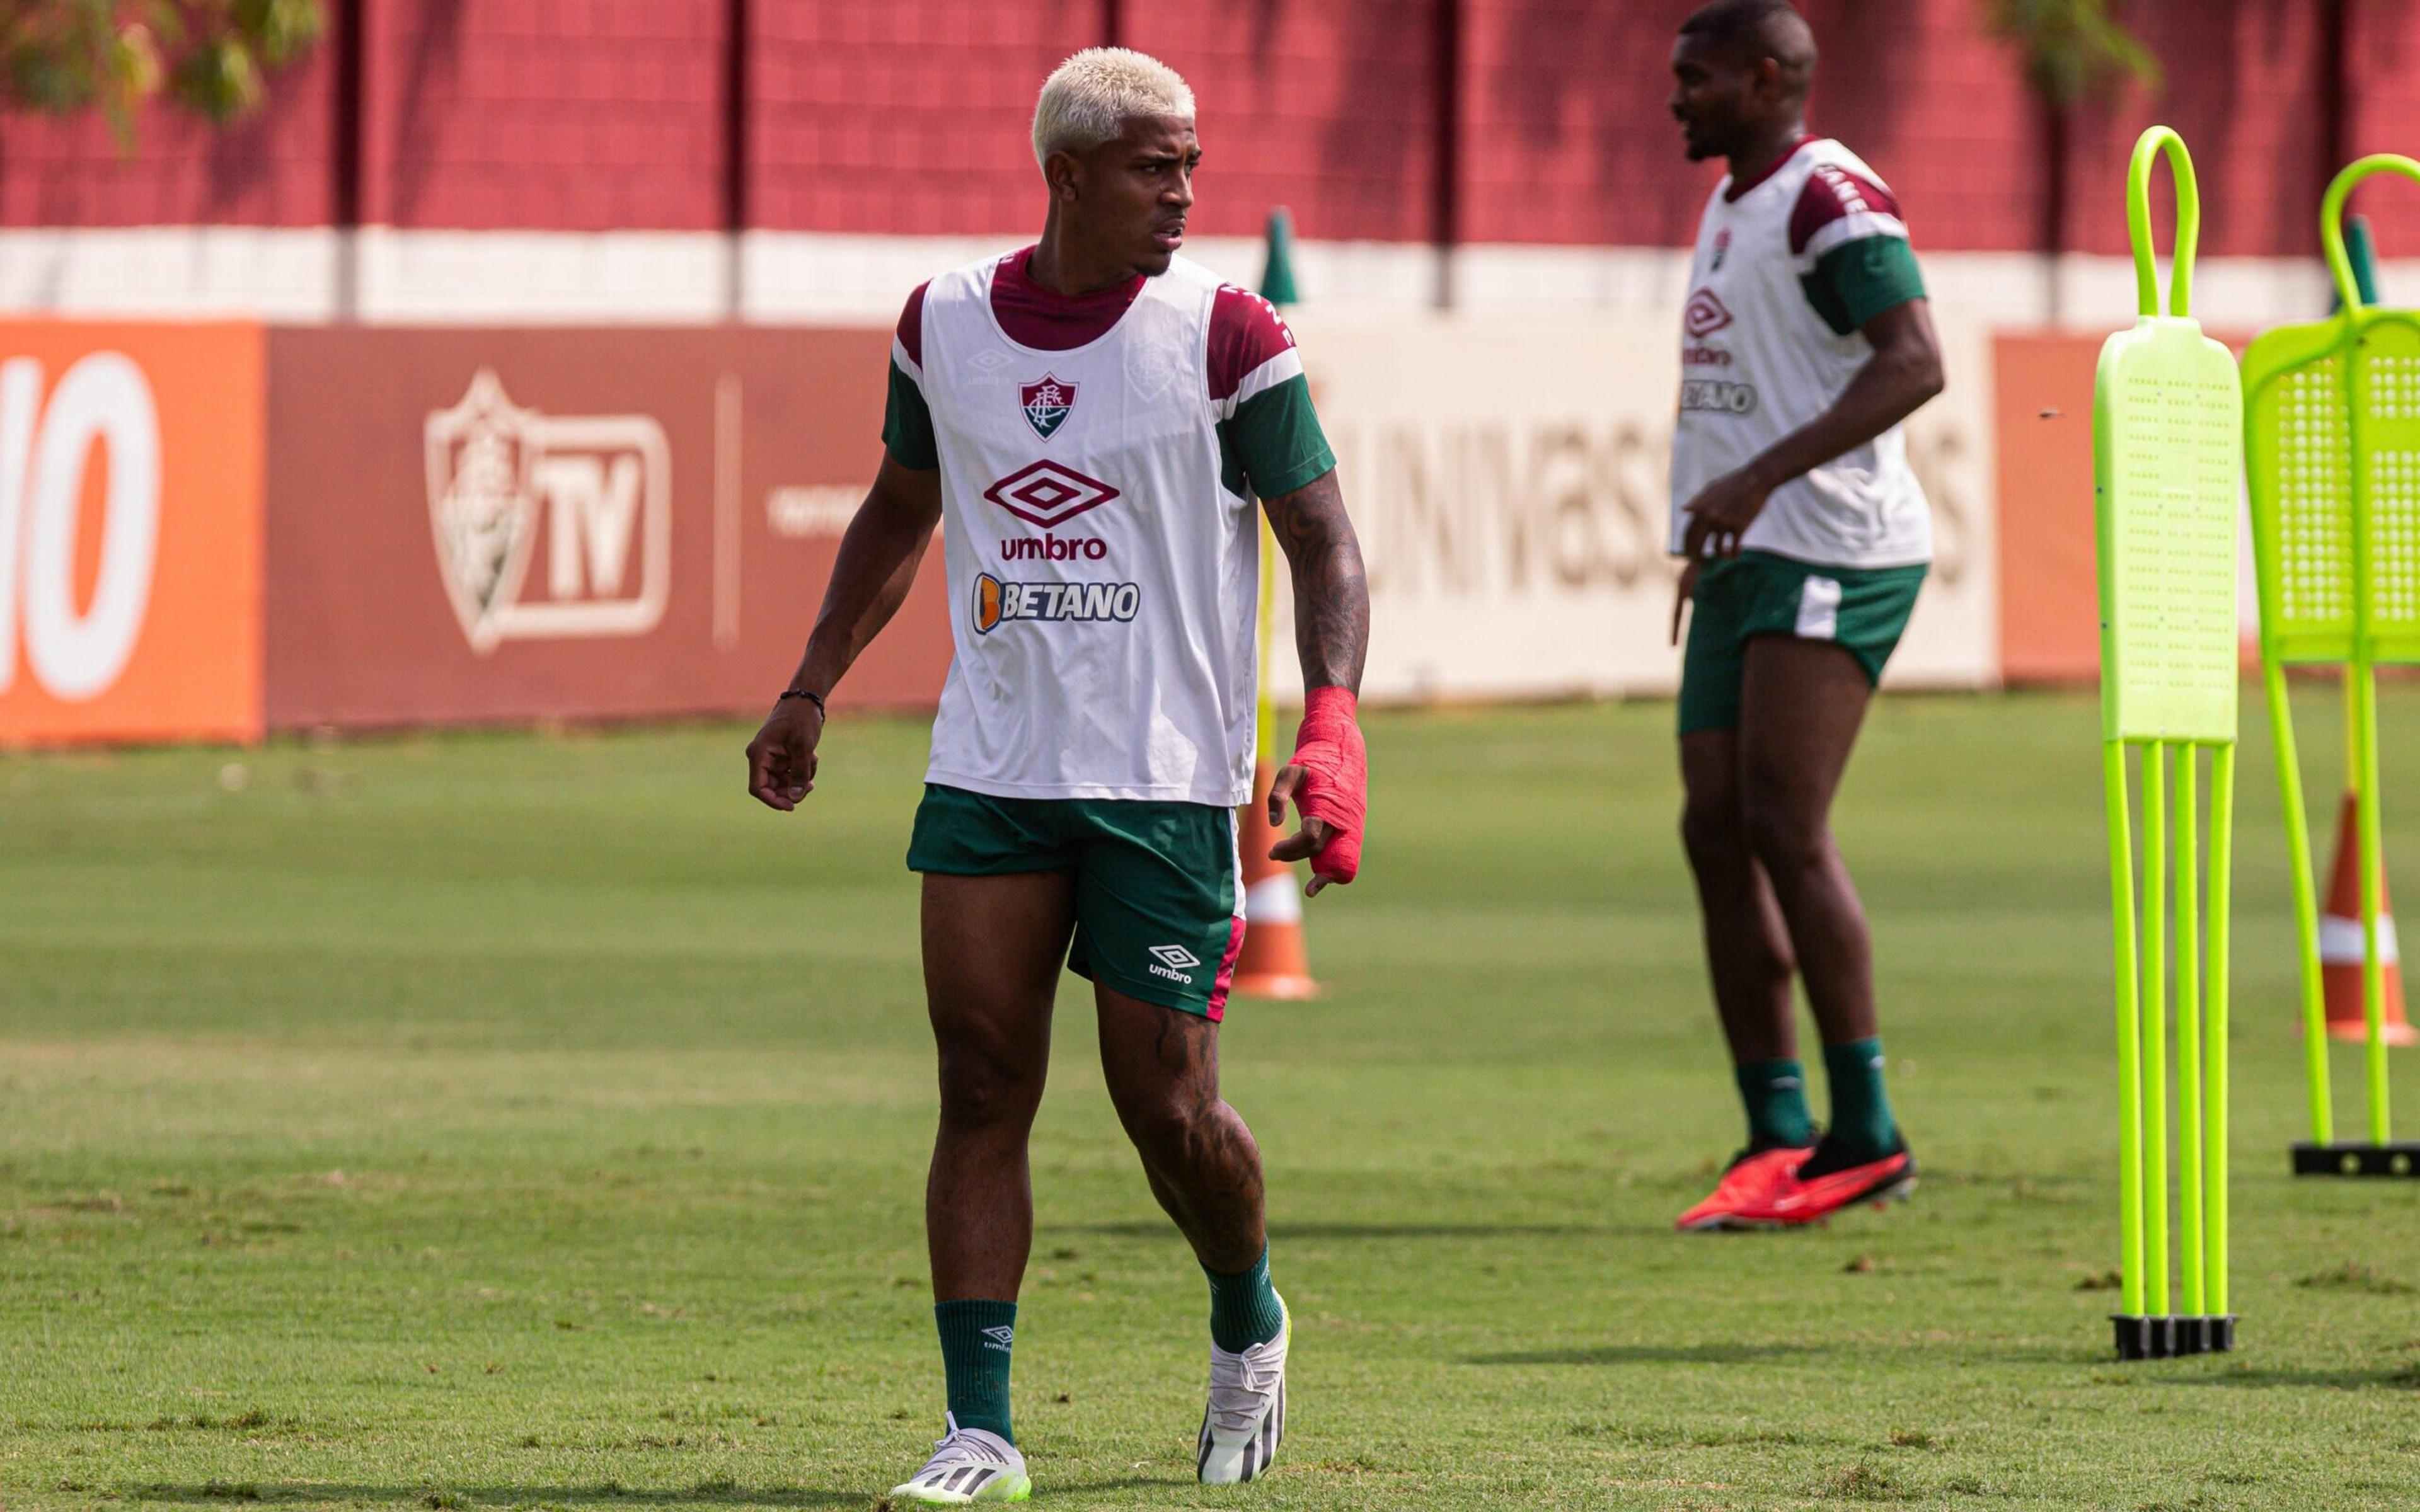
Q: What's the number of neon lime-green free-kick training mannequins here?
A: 2